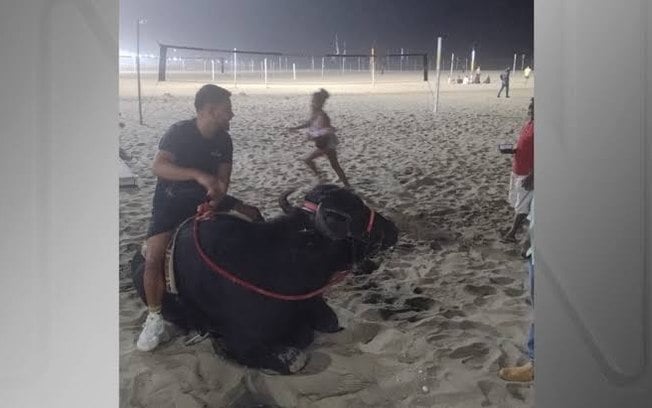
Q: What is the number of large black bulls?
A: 1